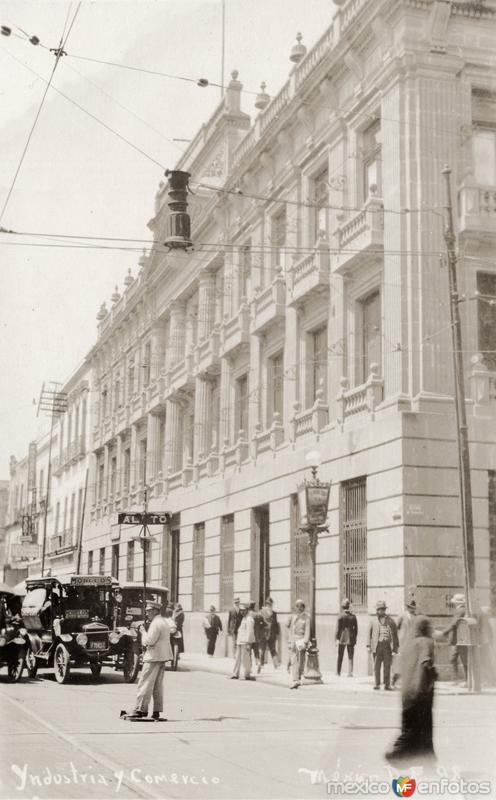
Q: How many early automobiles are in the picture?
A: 3